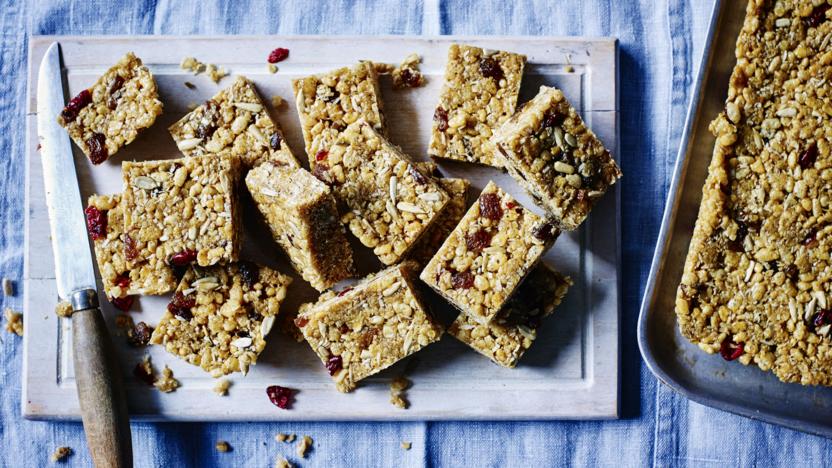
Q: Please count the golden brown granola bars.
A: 14